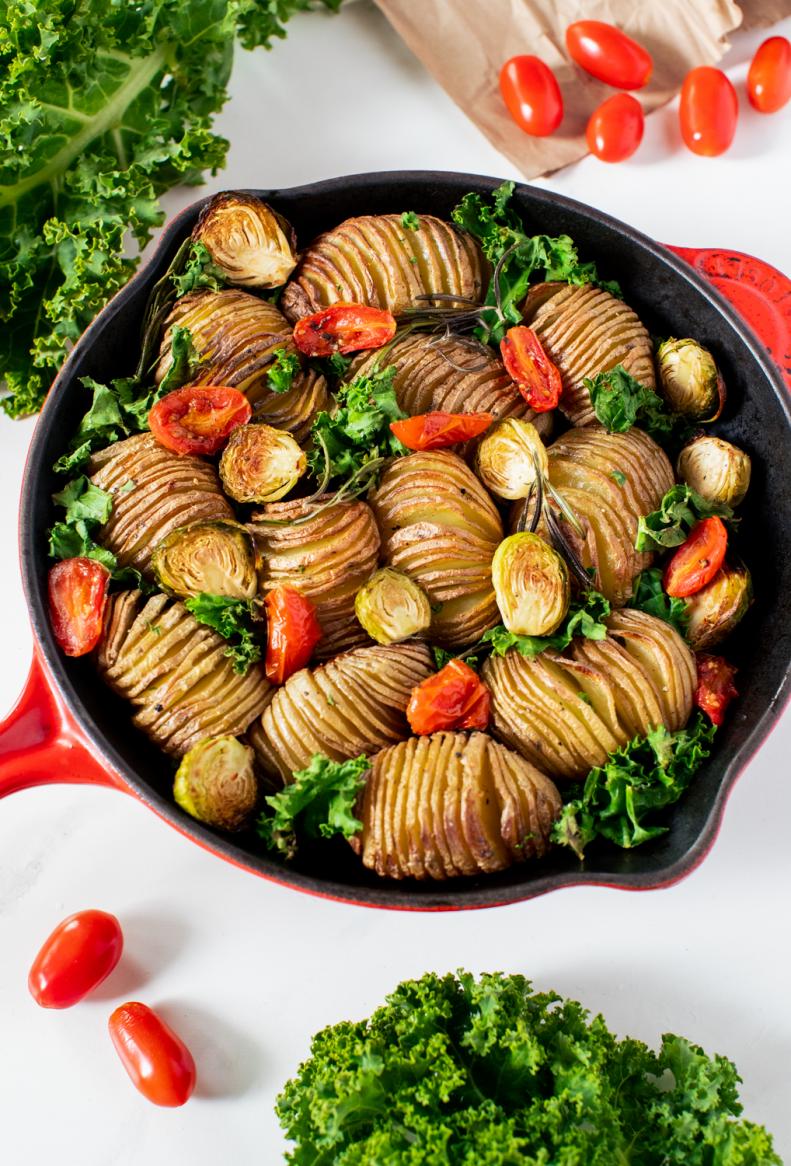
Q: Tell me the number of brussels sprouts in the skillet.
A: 10